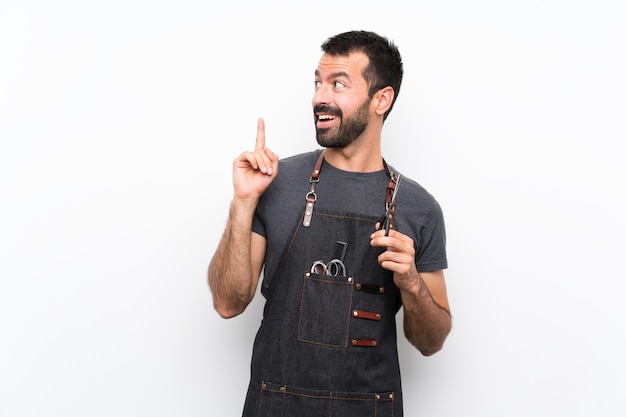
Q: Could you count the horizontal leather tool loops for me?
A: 3